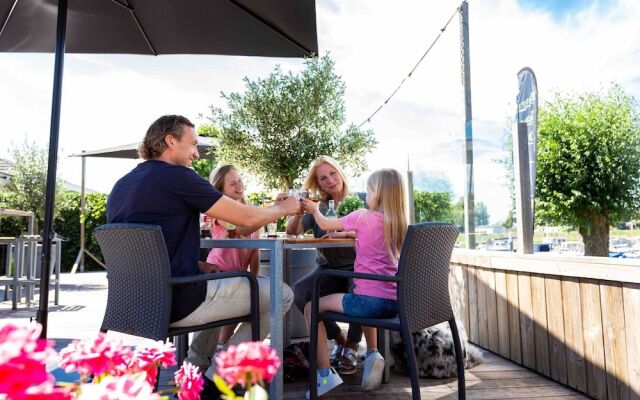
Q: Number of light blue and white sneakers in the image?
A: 2